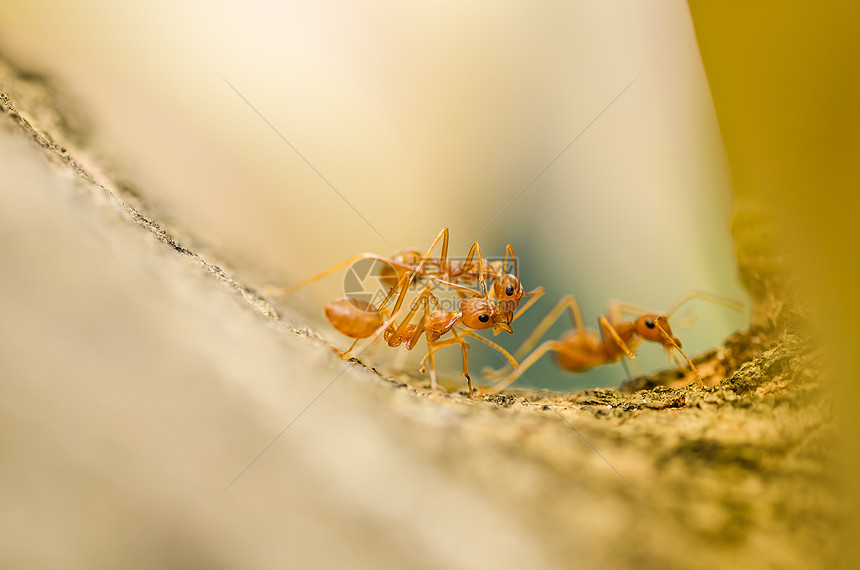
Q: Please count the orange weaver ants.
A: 3